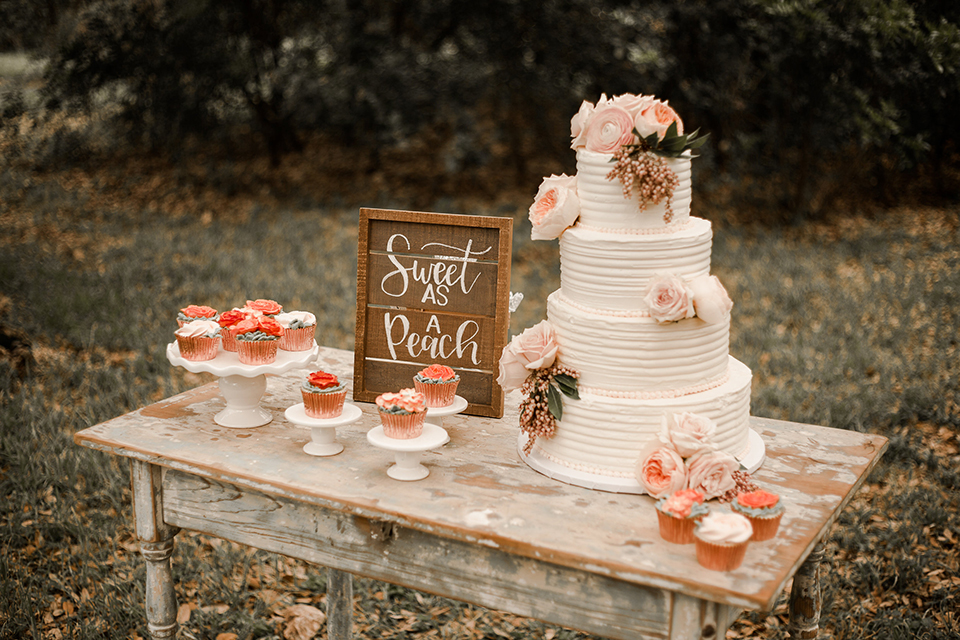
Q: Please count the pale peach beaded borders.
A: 4